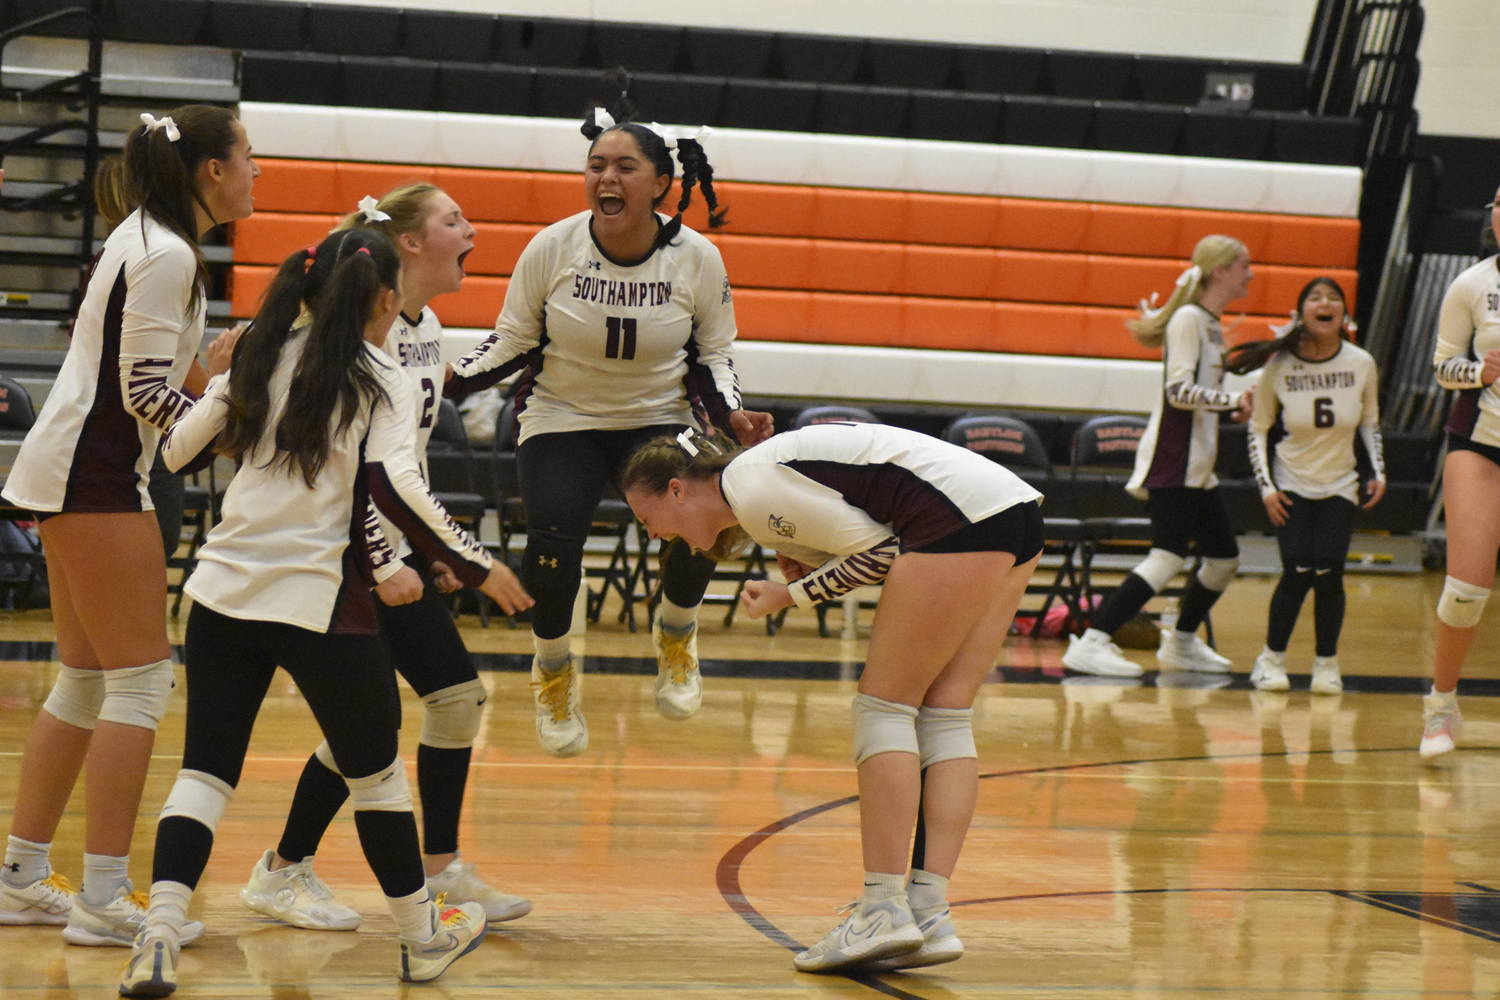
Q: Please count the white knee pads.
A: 11